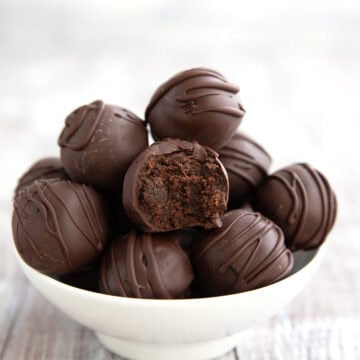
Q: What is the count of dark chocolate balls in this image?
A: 9